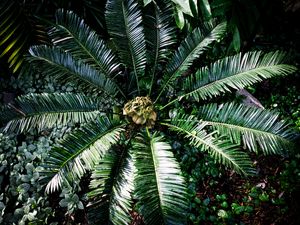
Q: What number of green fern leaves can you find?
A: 12